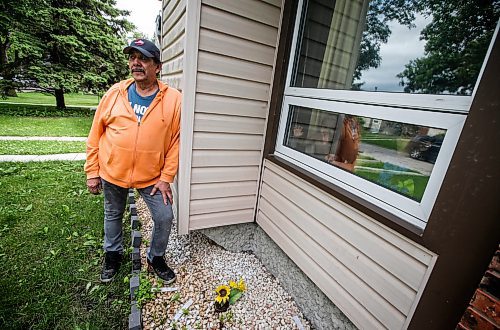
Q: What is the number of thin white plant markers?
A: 3